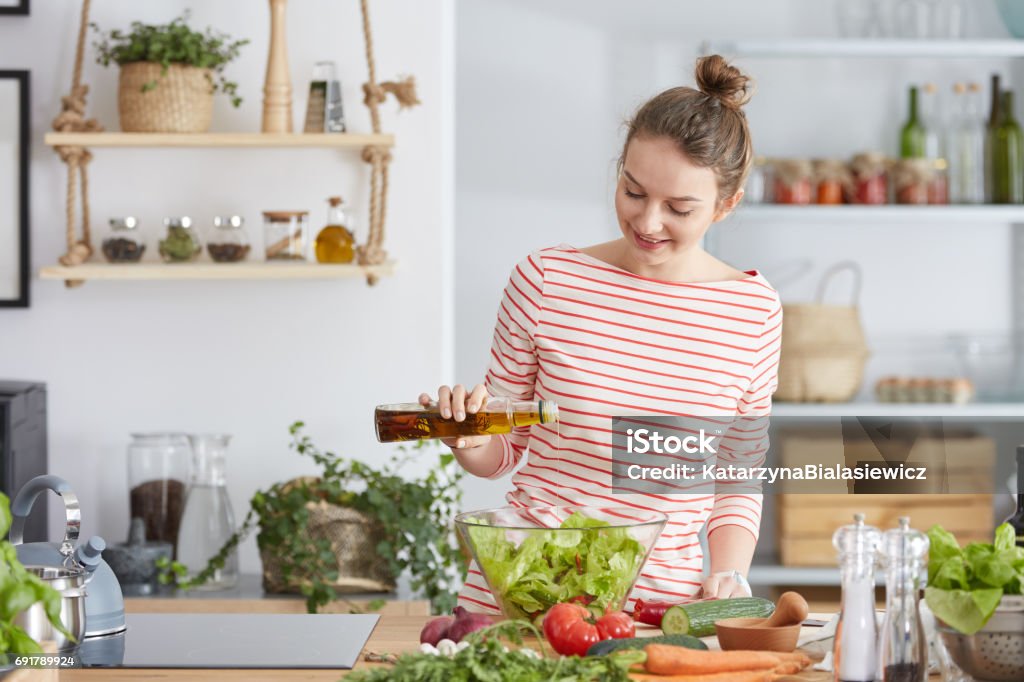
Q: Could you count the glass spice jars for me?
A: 4